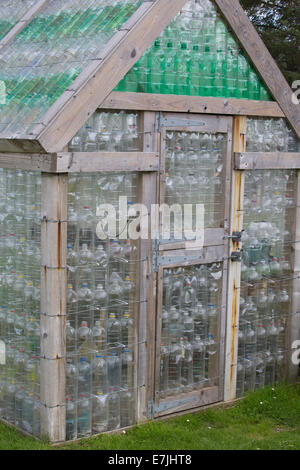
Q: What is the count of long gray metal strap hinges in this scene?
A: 4